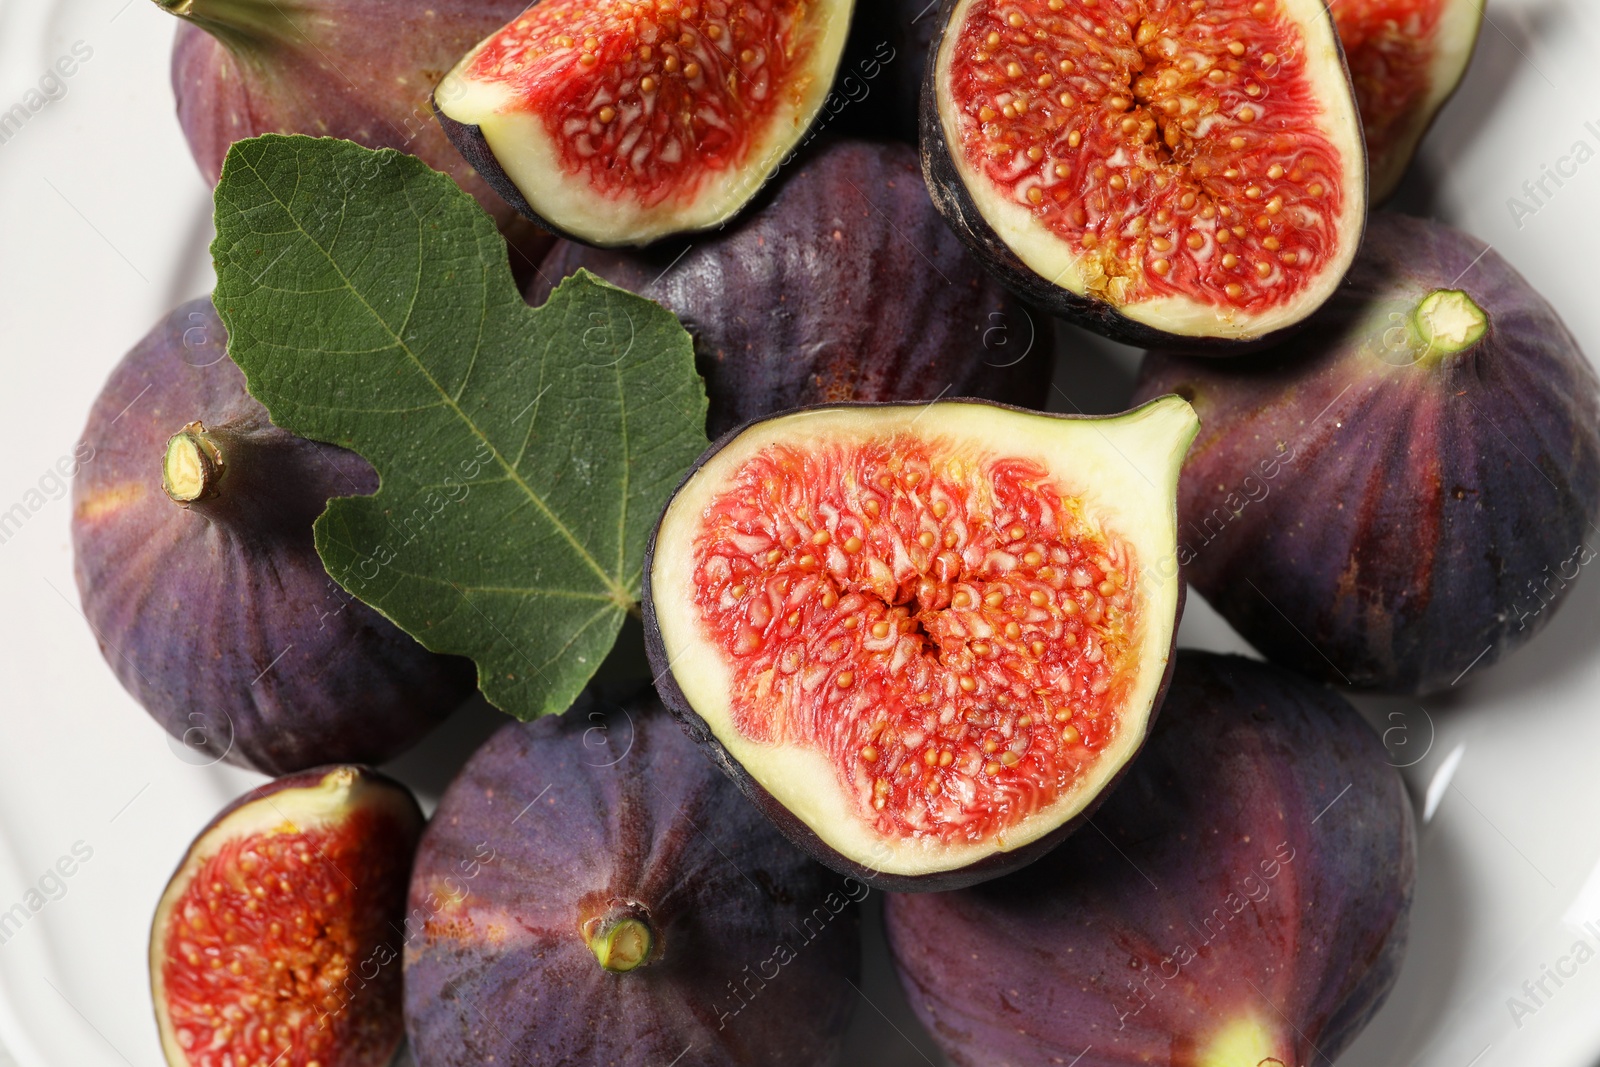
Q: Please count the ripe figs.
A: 11